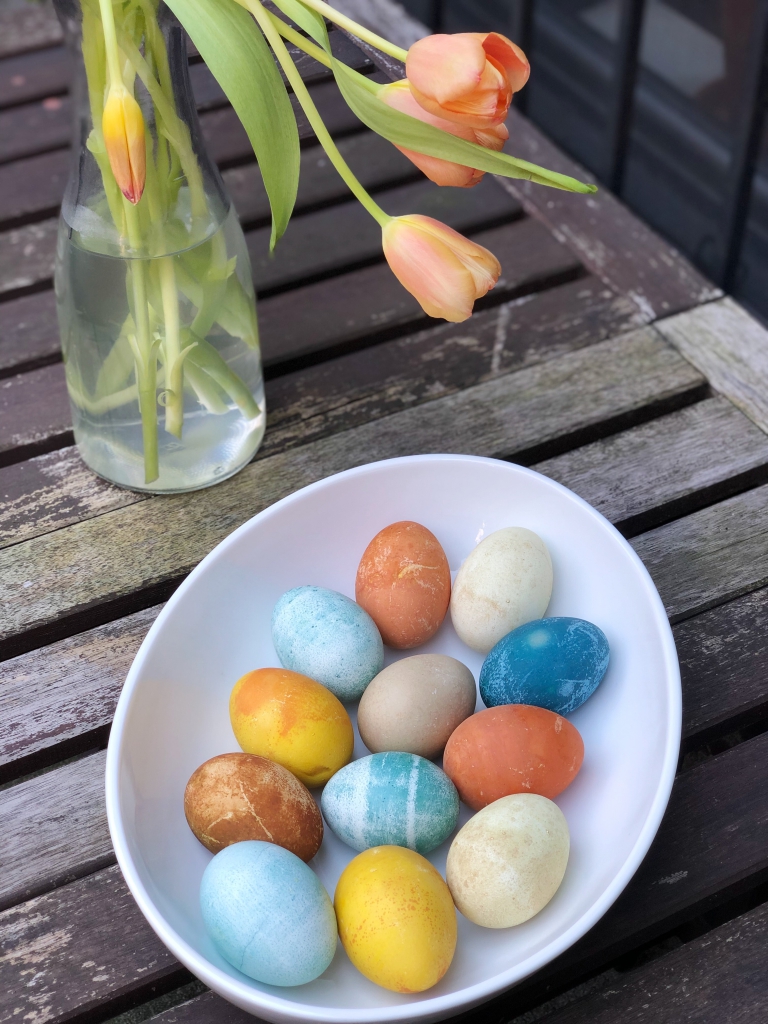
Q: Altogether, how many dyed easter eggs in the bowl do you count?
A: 12